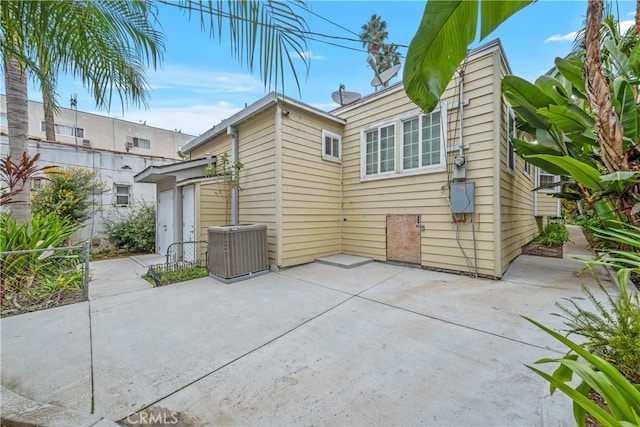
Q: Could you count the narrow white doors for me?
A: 2